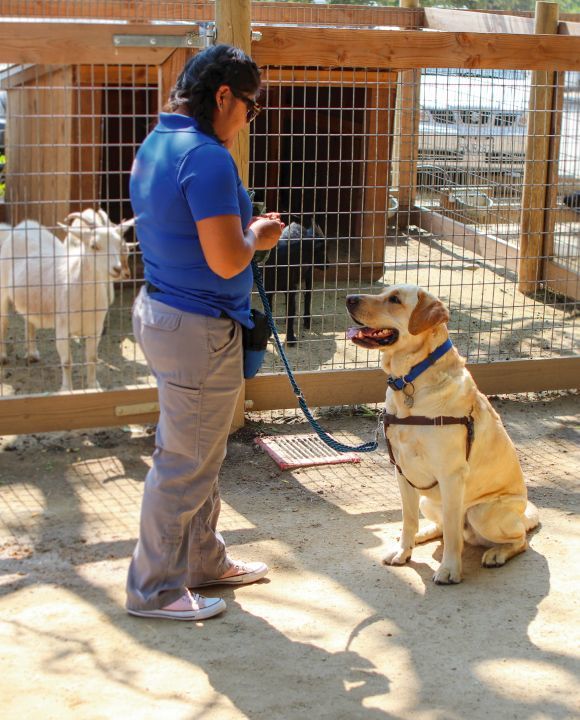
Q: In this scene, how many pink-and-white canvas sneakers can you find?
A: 2